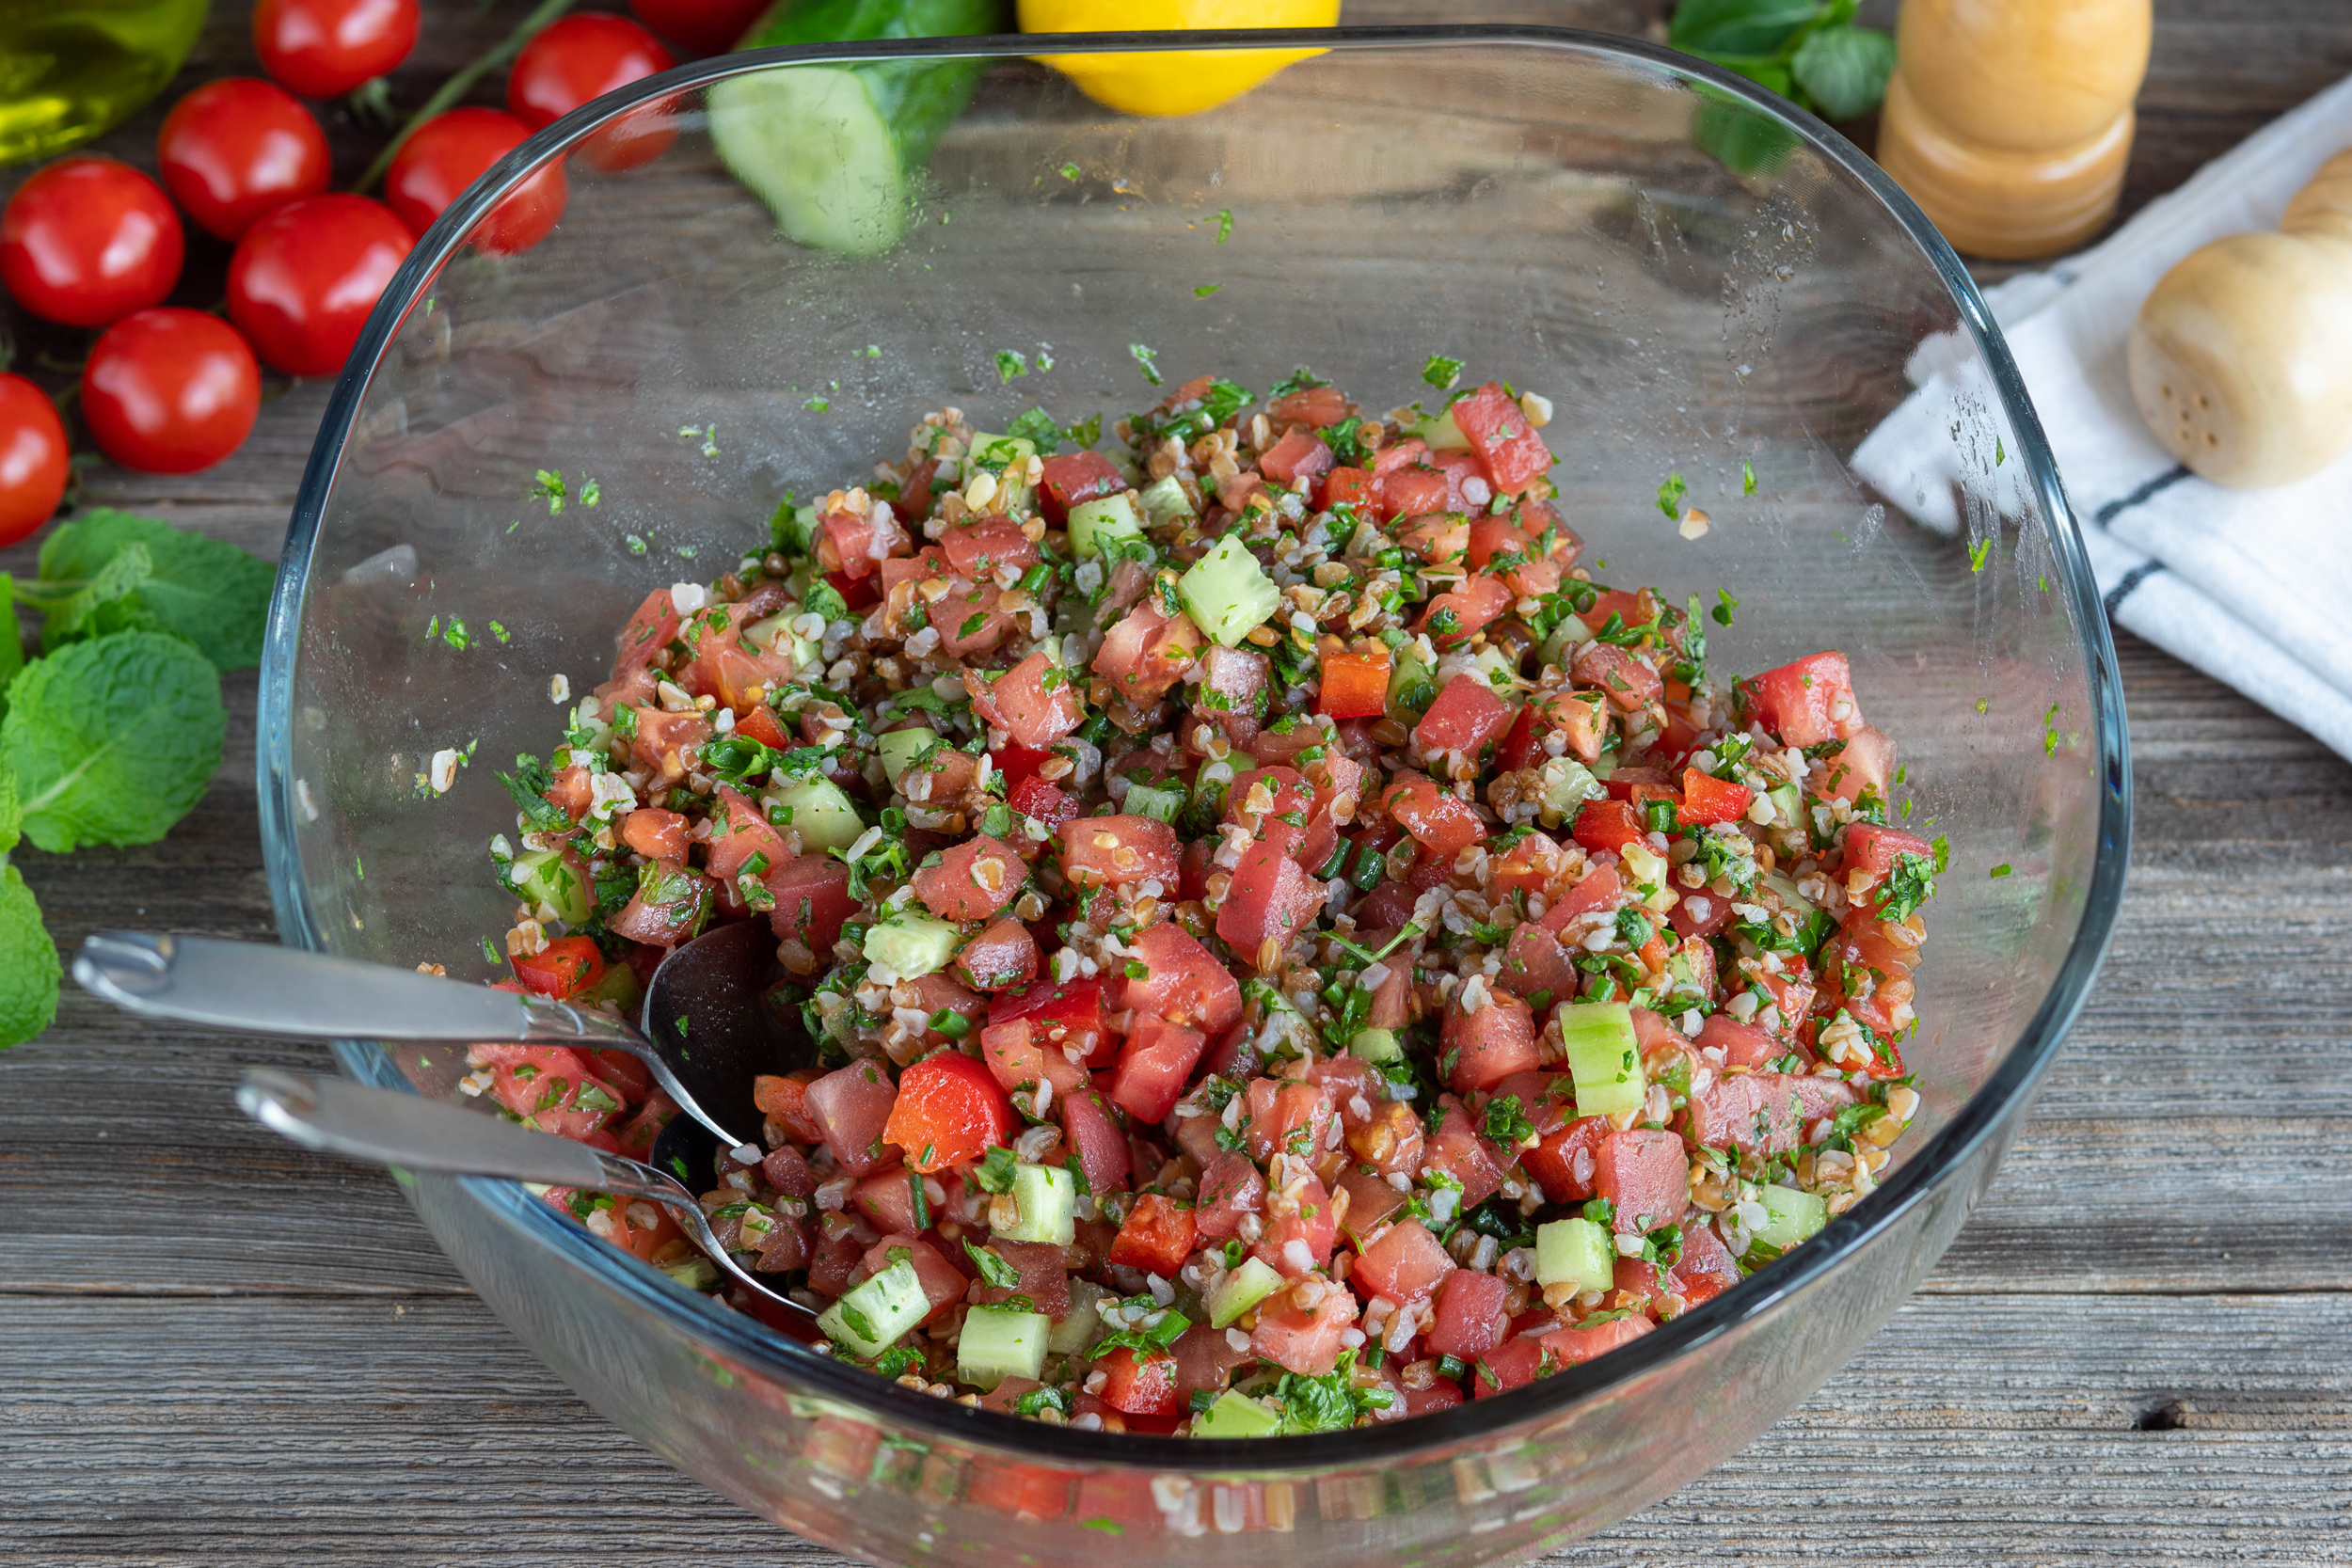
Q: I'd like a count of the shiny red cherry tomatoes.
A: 9